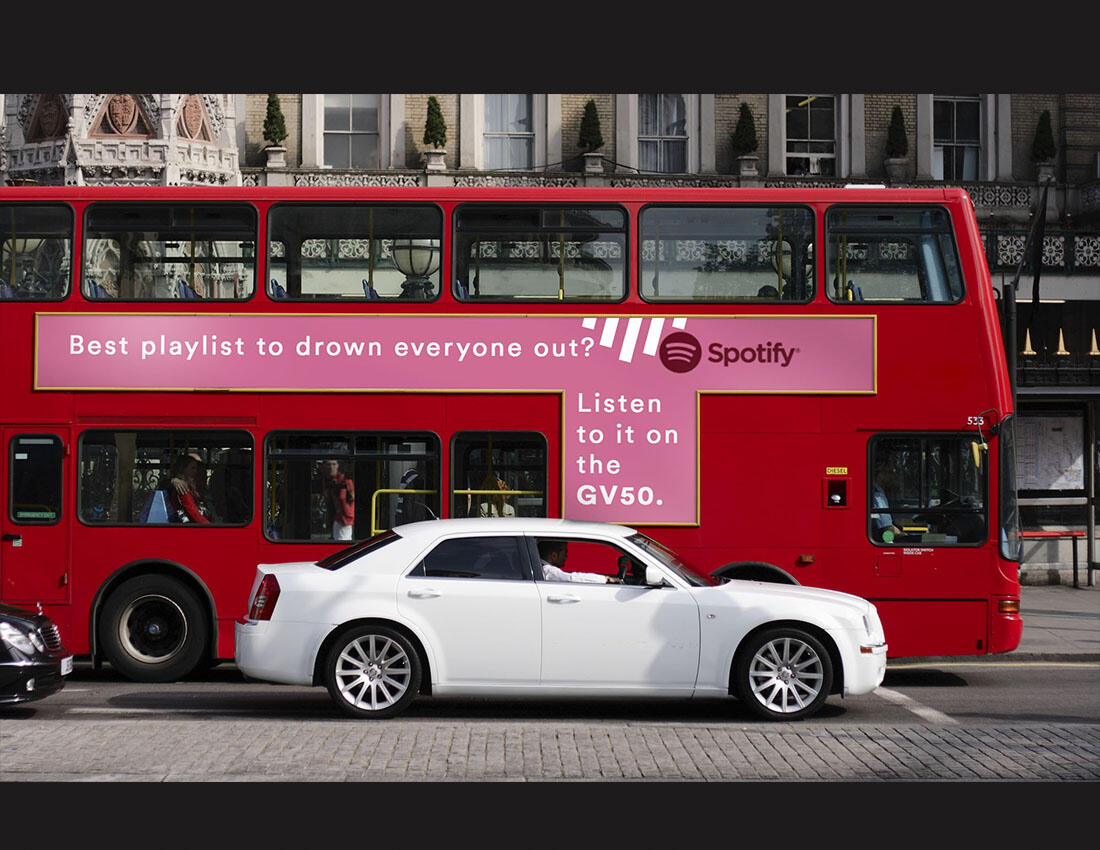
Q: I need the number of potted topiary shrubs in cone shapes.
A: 6